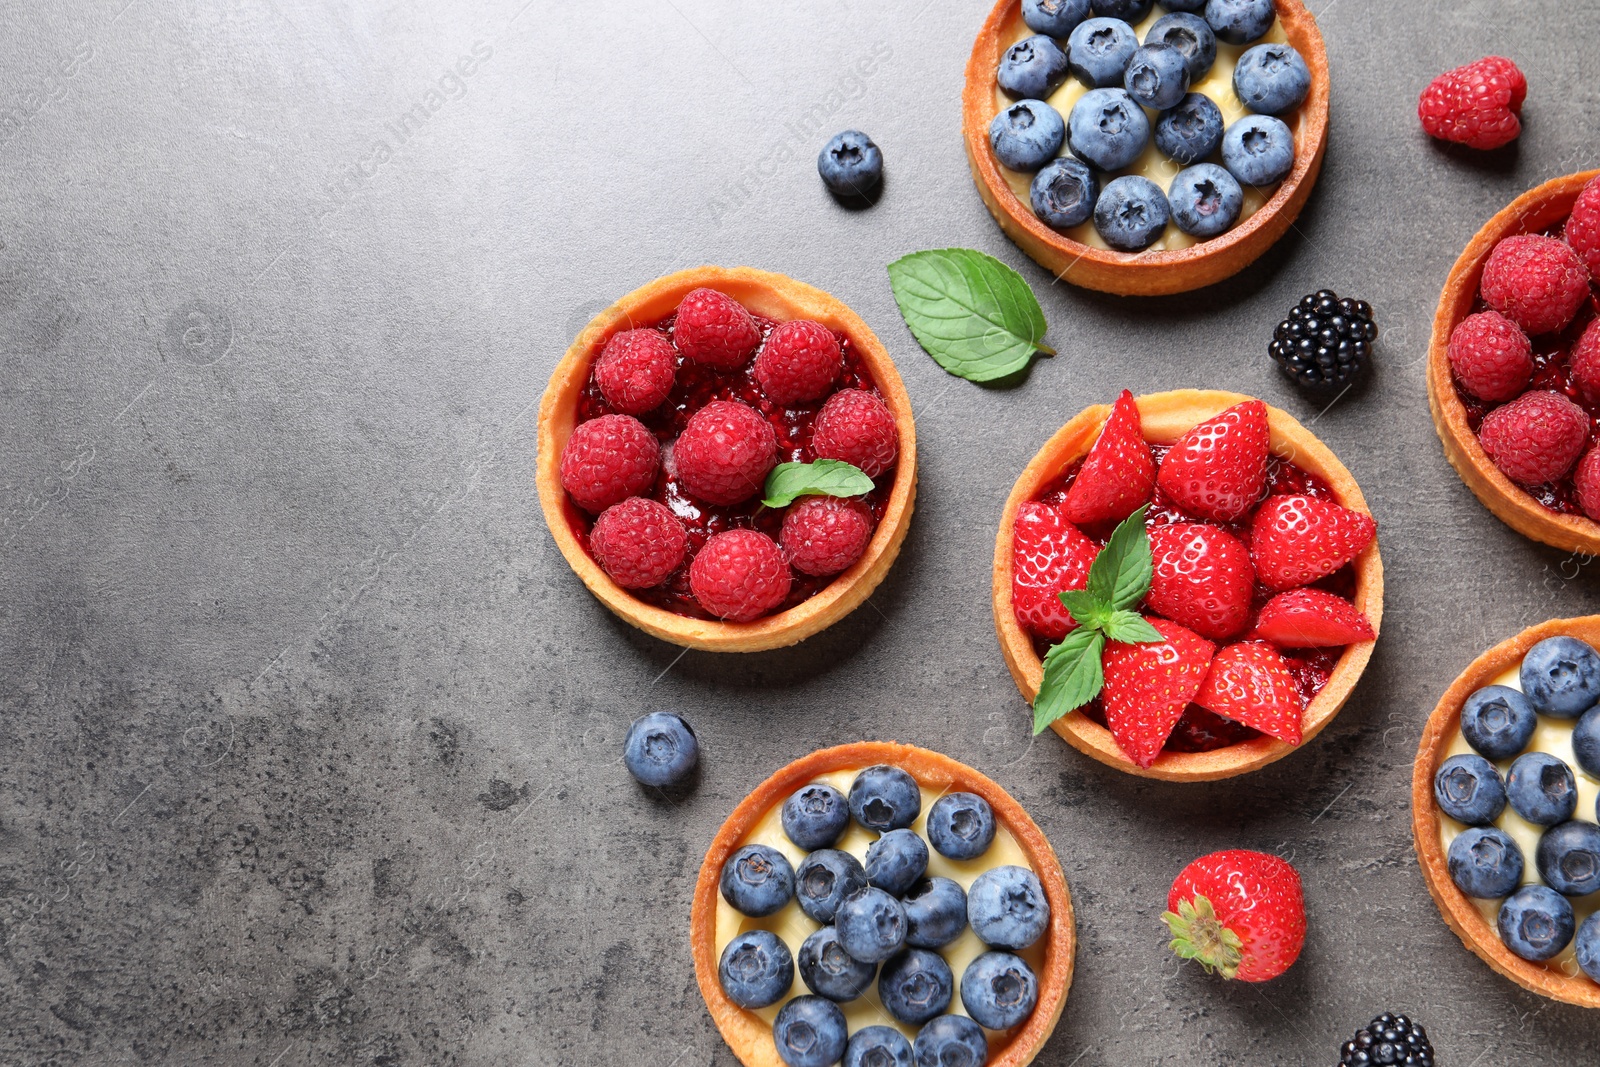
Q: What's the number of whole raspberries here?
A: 13